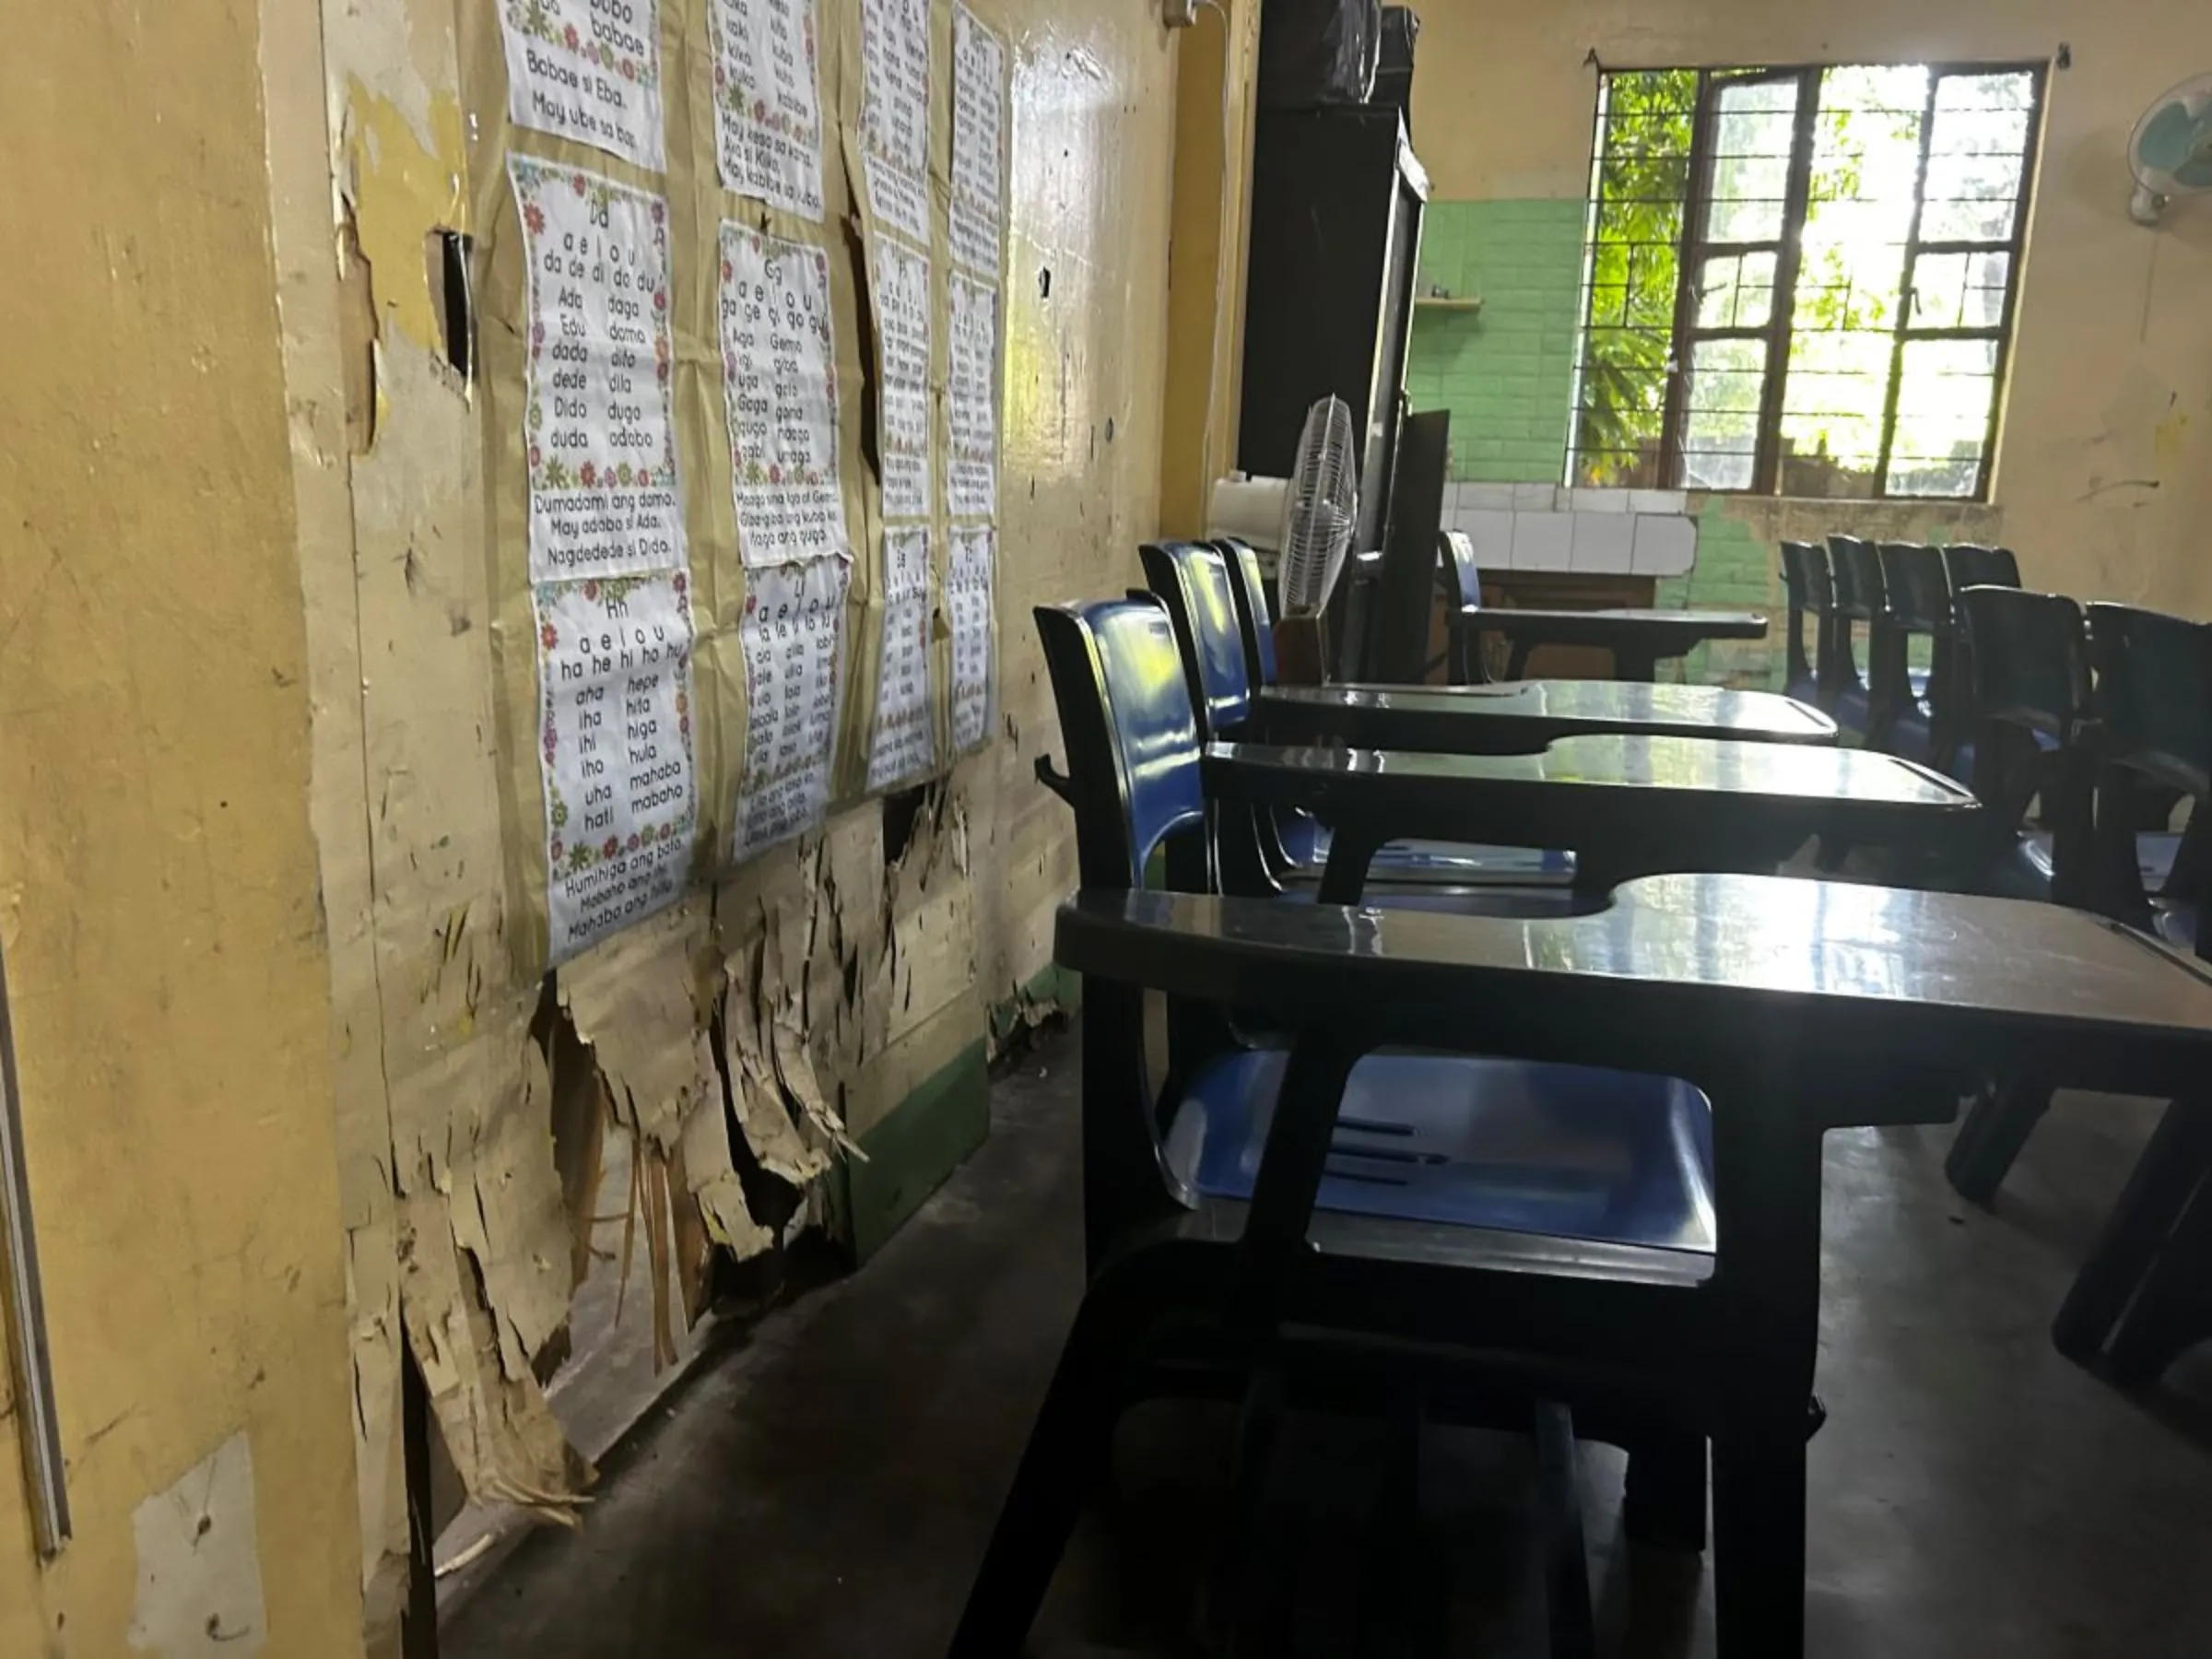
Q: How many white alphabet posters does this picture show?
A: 12